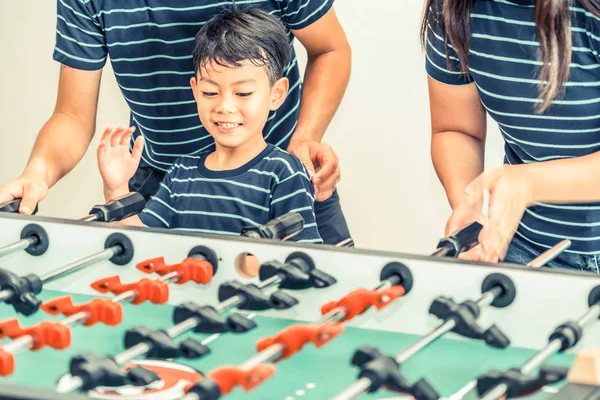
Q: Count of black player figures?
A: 9